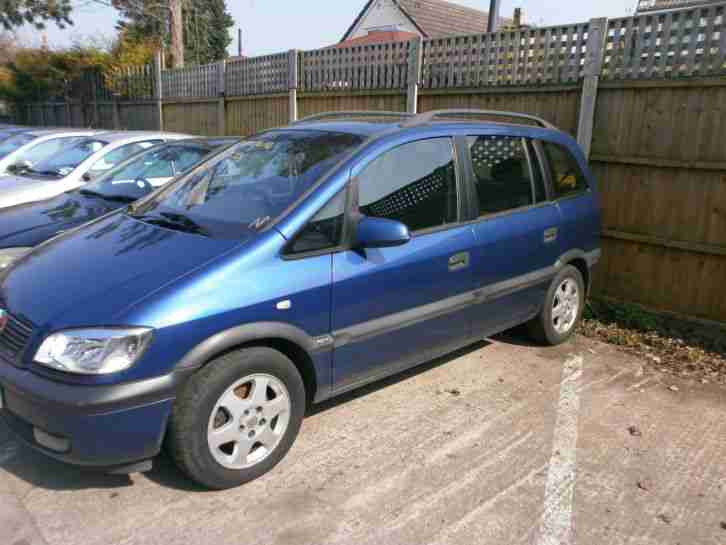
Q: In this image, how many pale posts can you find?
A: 5